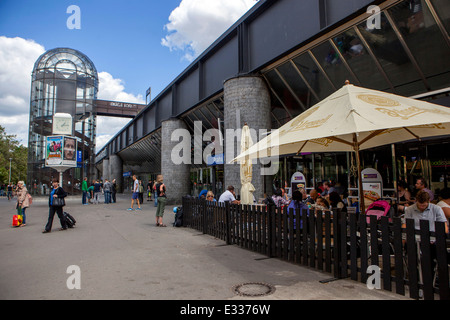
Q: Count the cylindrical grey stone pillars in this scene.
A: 4